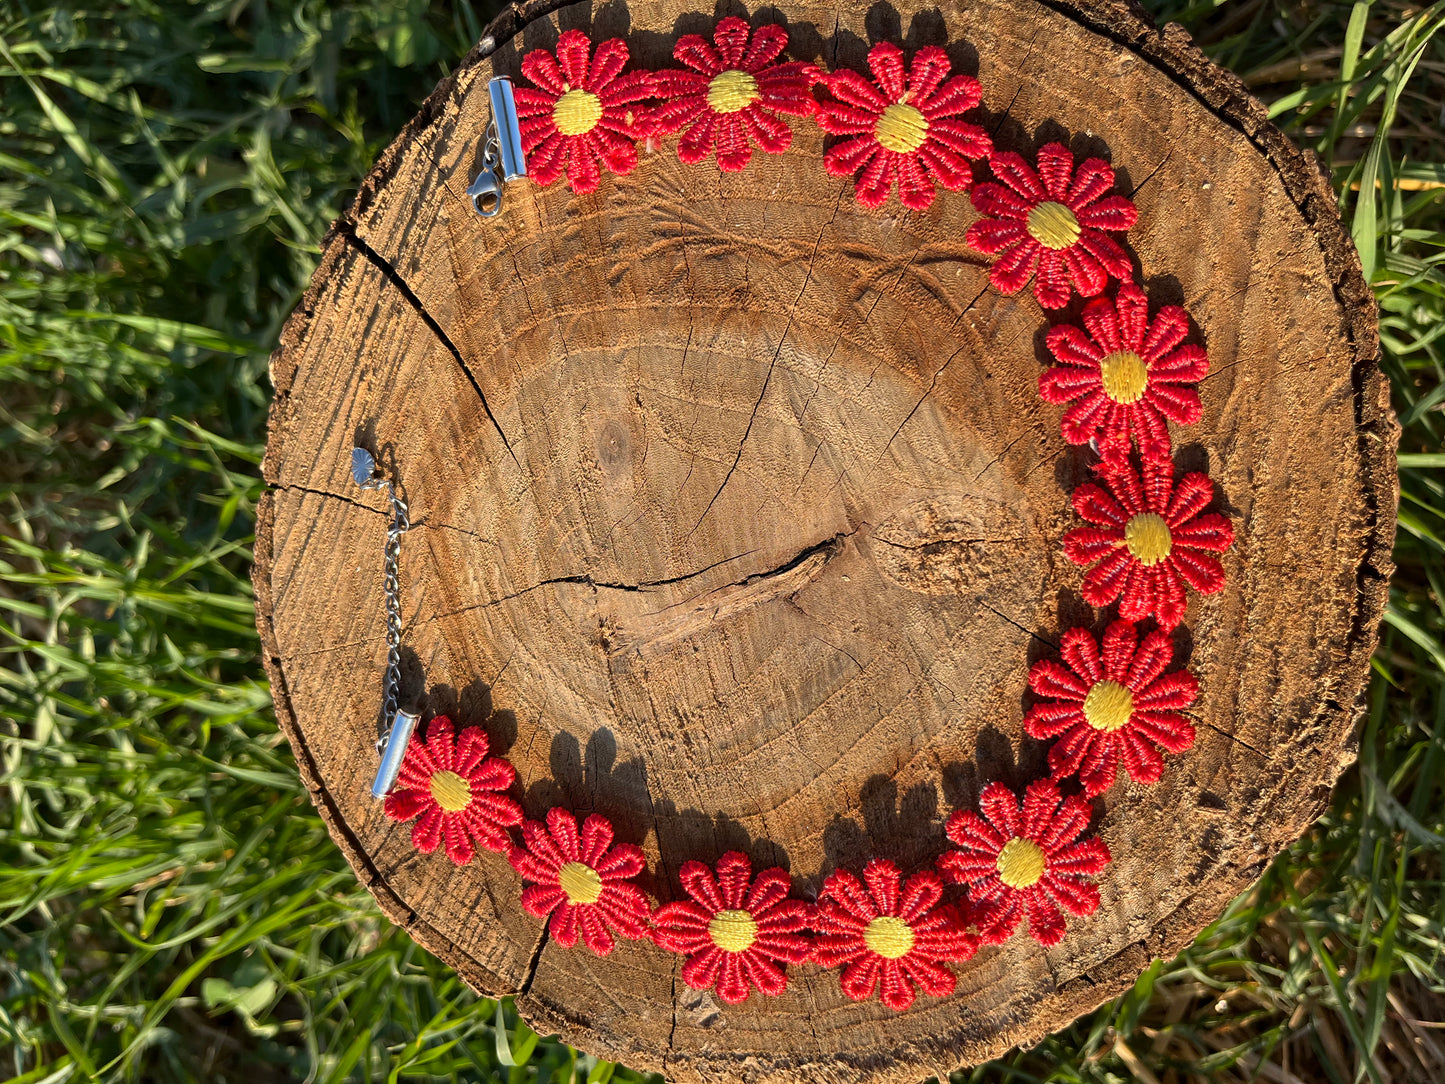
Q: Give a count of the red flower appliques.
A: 12